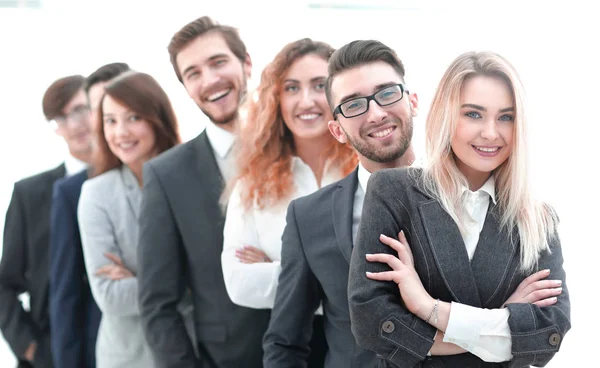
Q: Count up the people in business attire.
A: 7